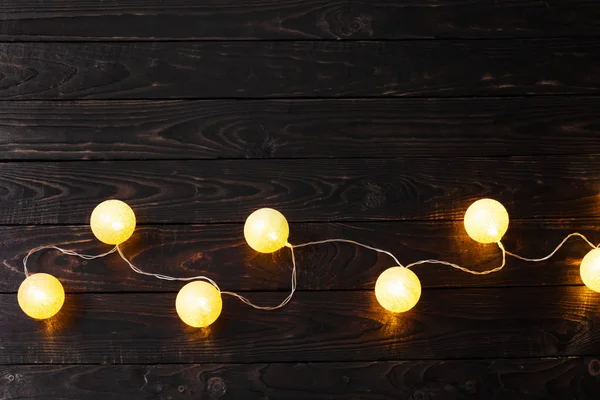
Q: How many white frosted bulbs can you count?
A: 7